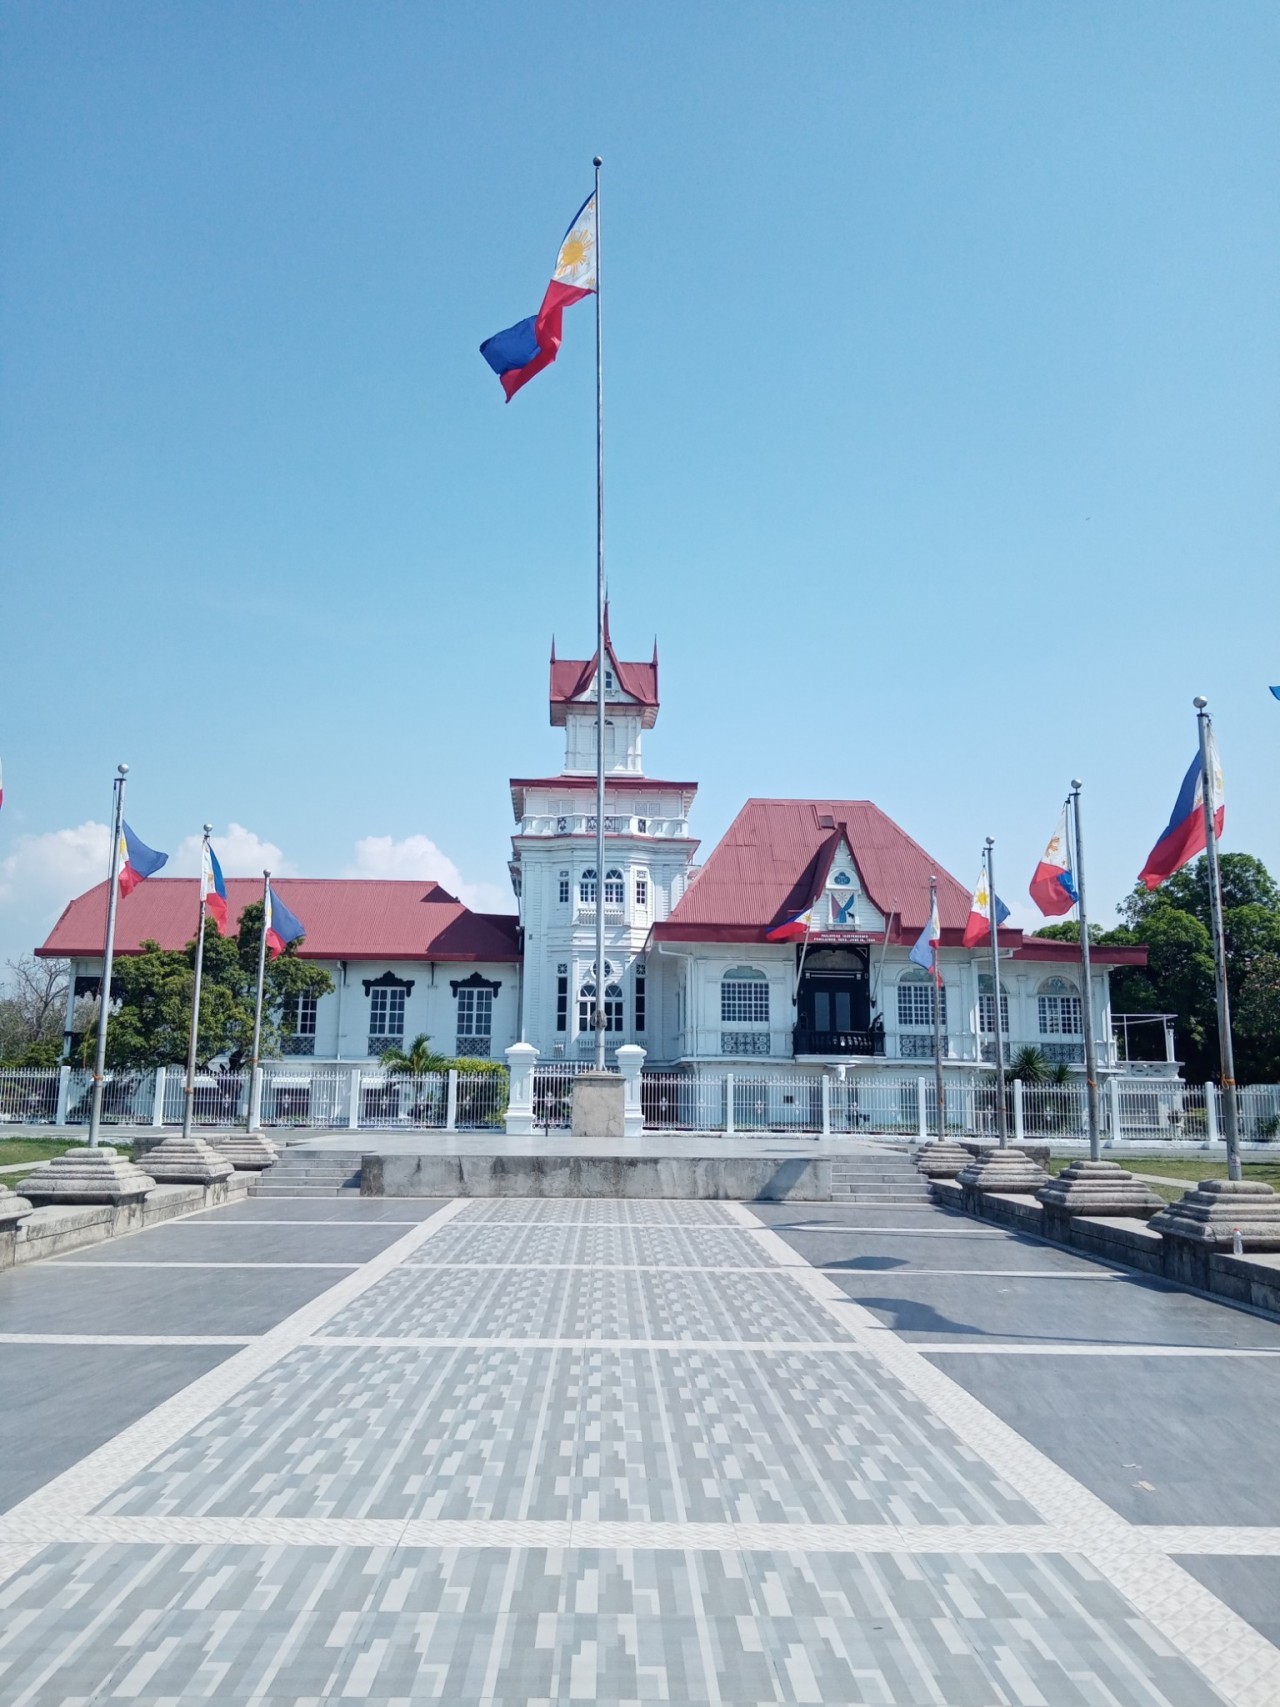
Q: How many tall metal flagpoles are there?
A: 8